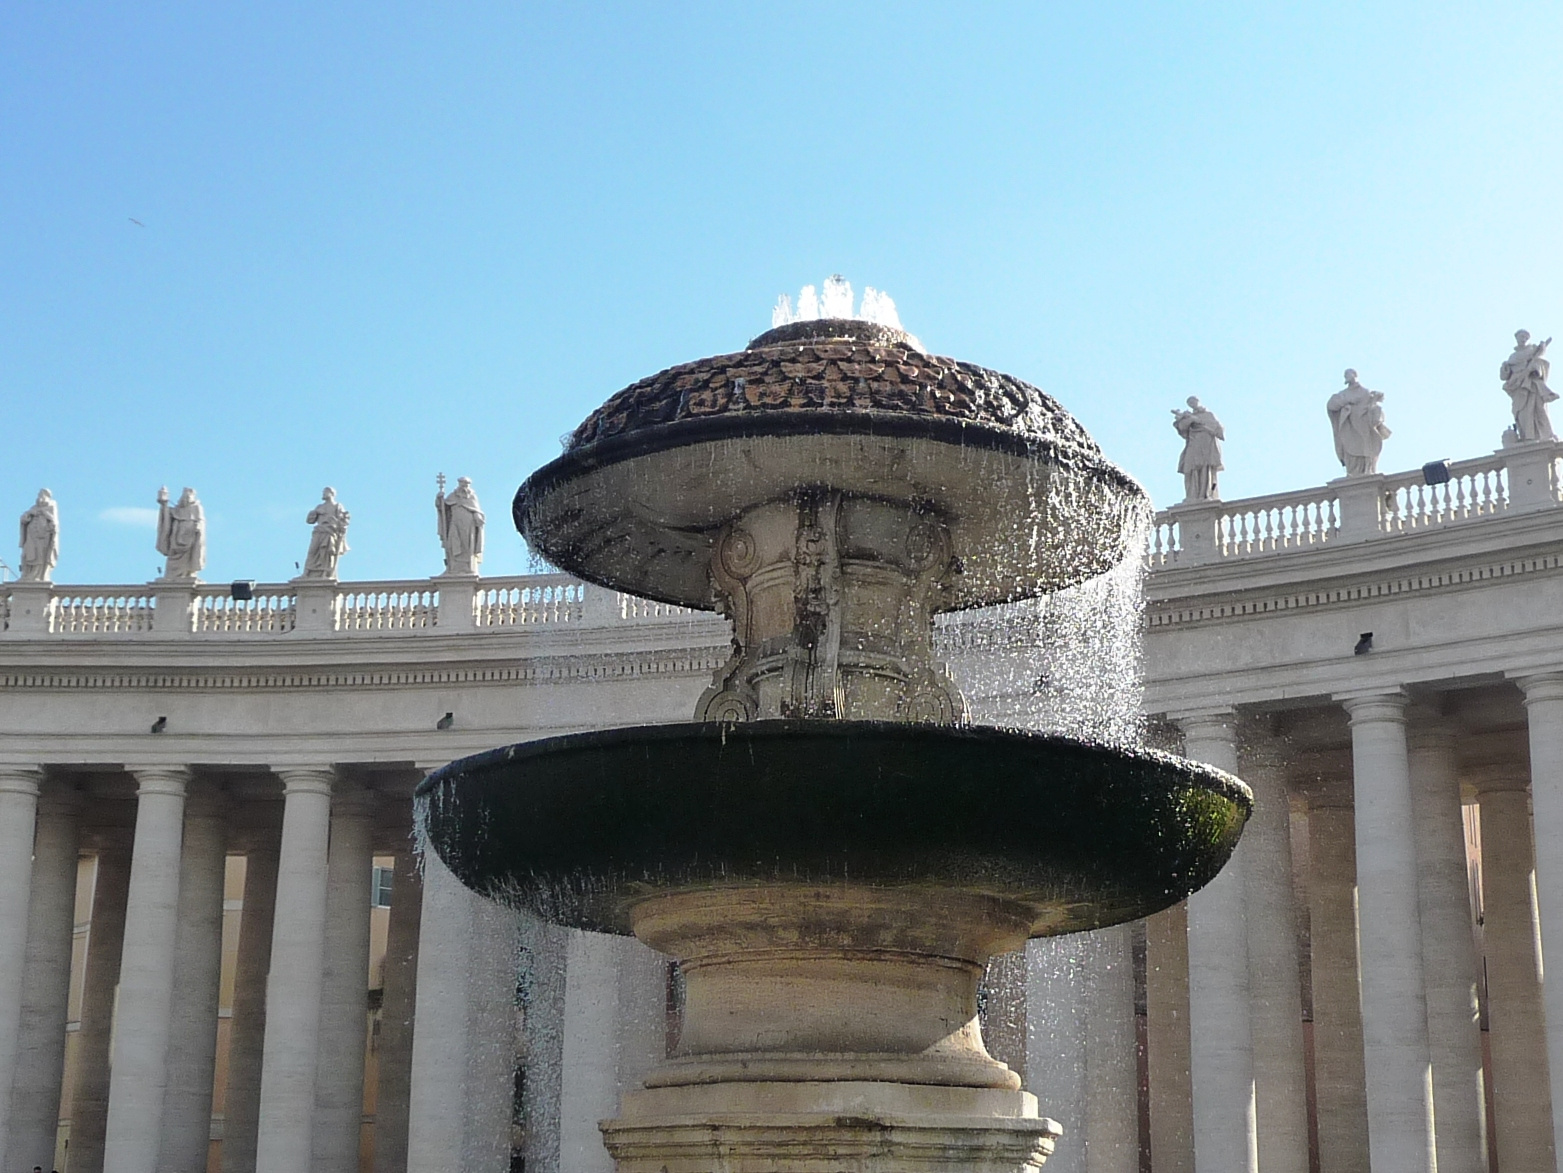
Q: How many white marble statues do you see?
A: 7